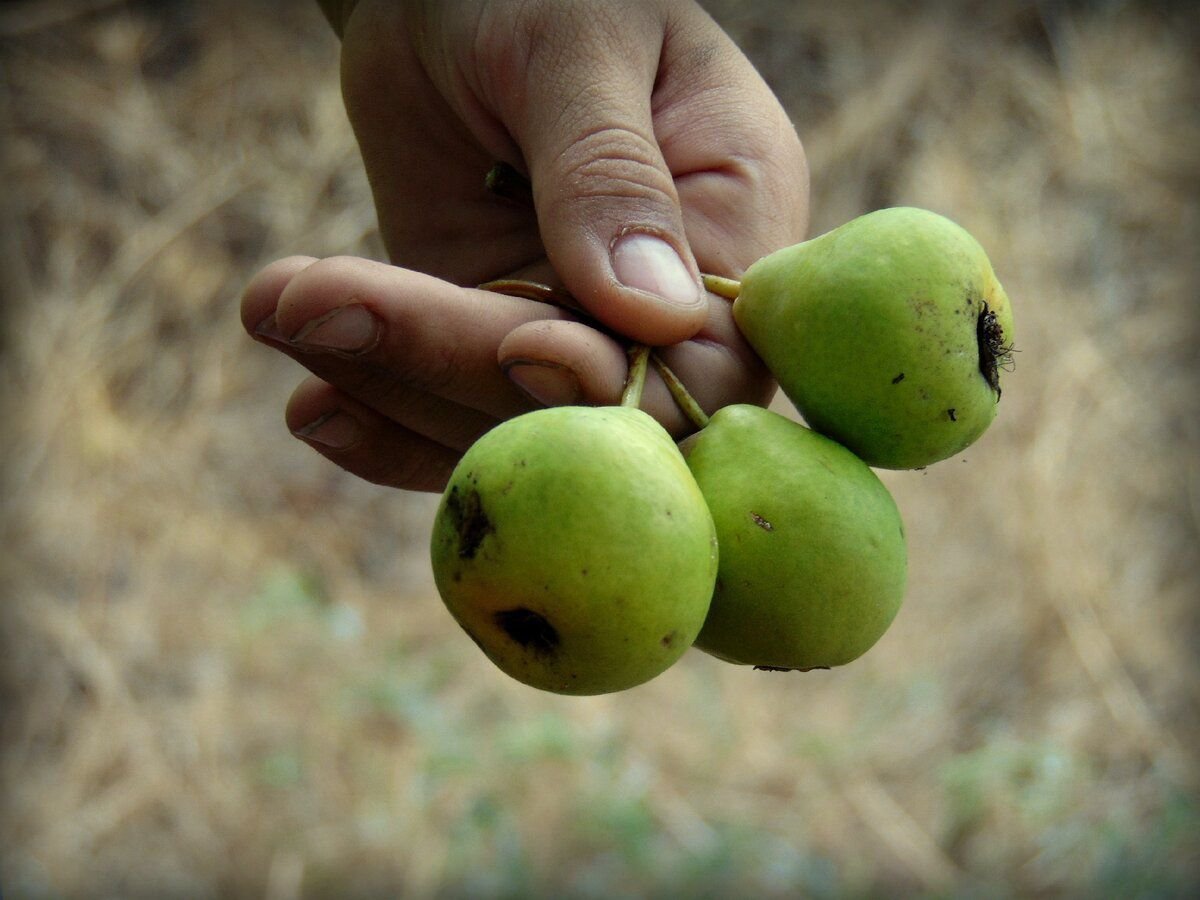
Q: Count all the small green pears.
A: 3